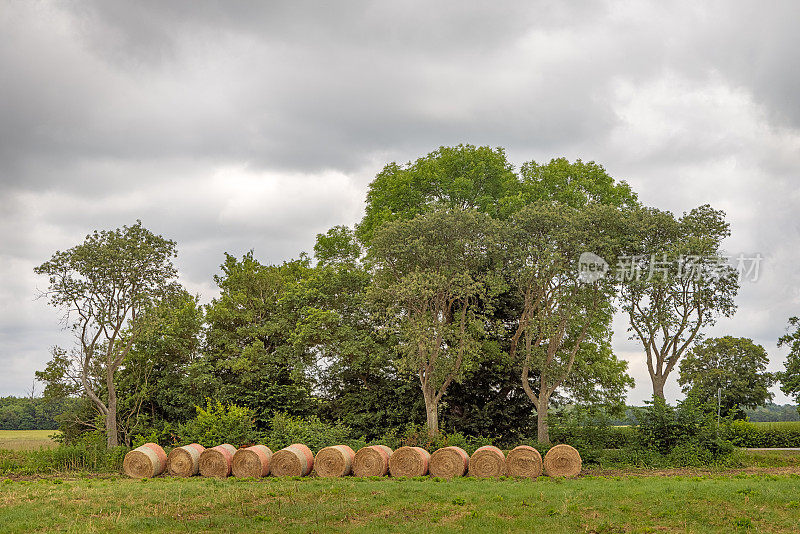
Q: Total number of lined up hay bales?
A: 12